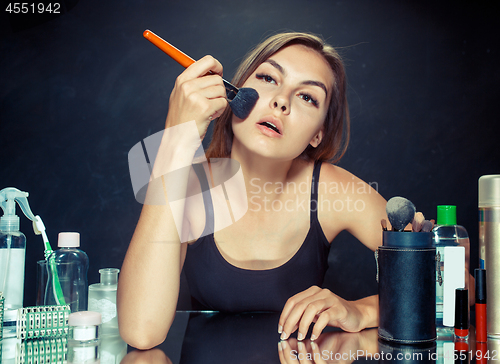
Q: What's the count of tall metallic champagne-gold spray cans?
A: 1